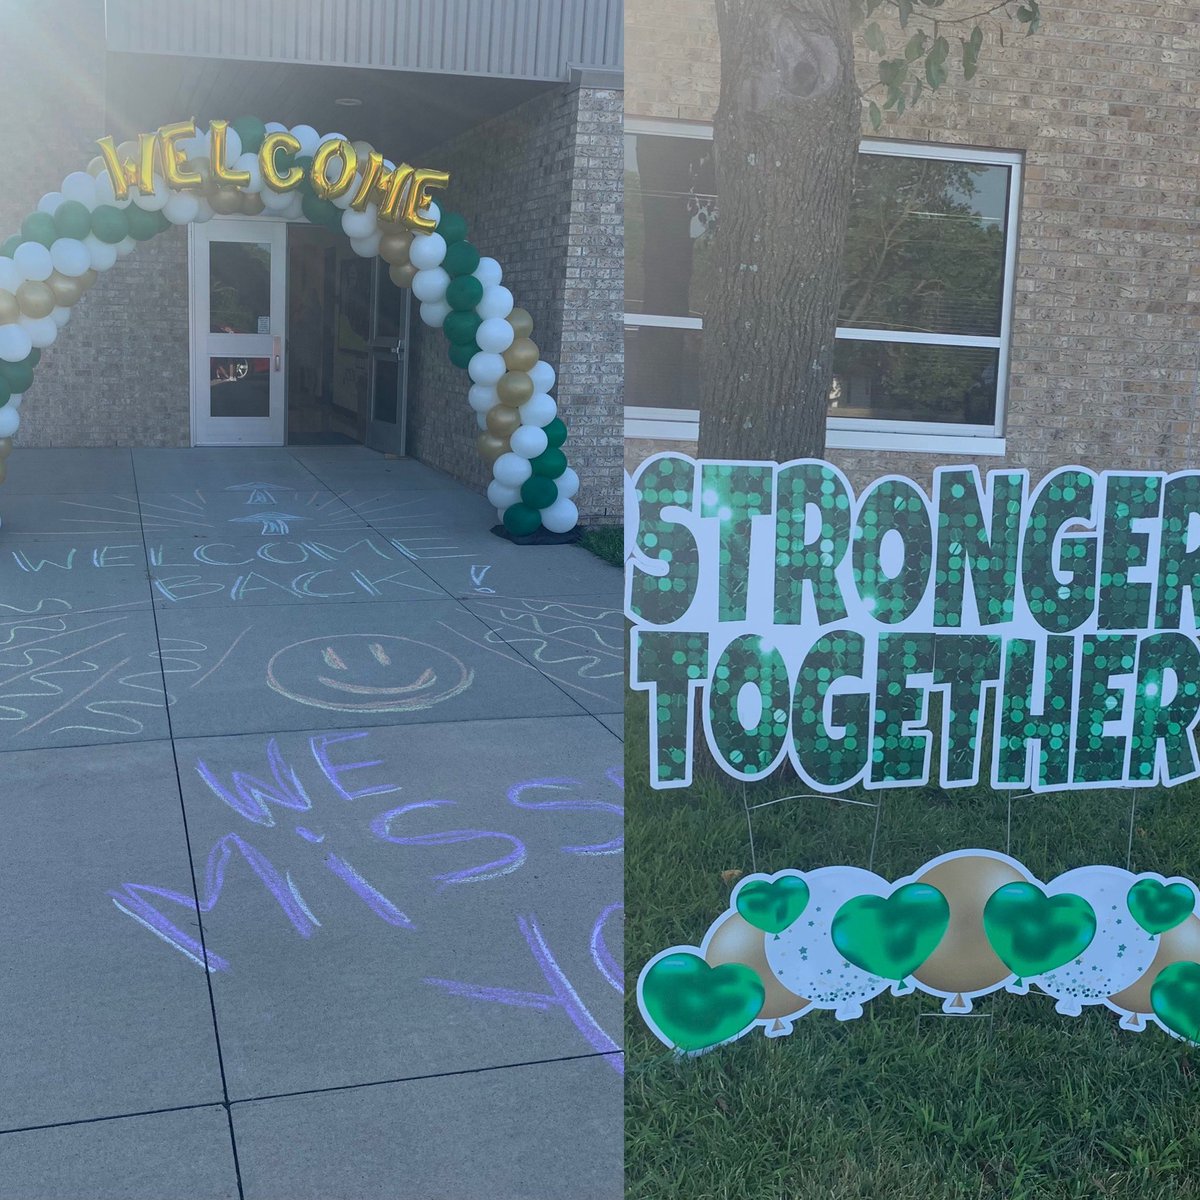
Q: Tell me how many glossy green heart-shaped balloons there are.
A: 6